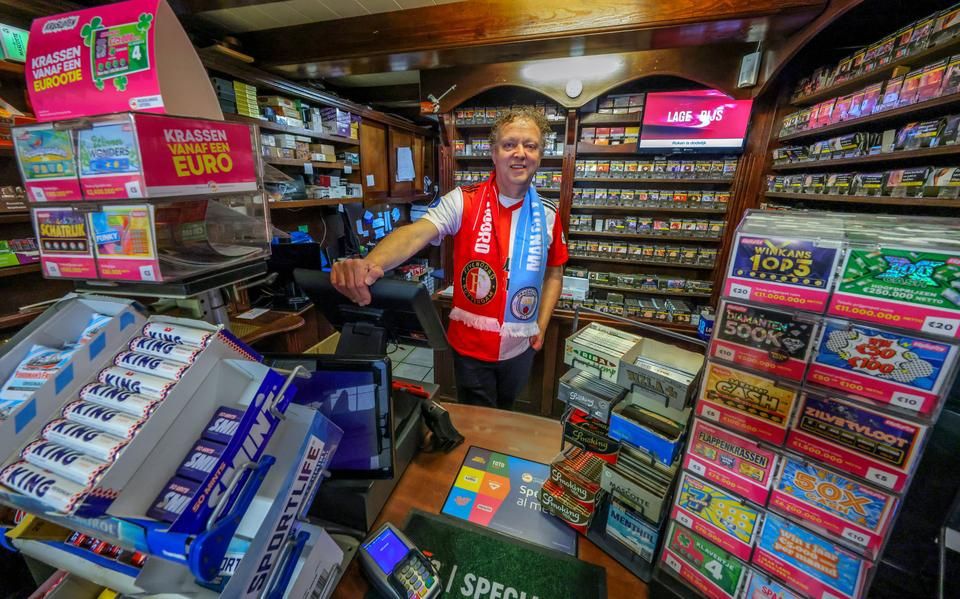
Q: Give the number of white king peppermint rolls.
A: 9